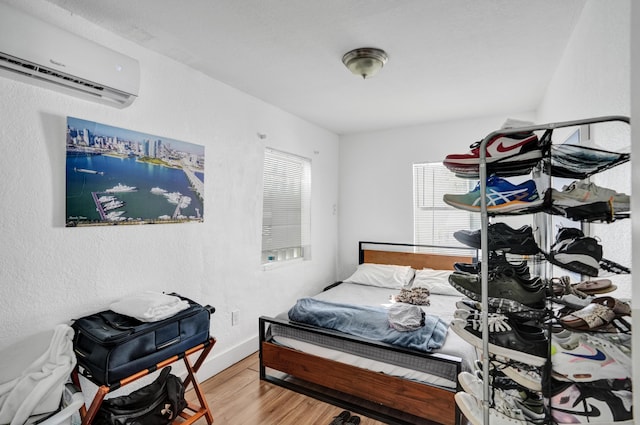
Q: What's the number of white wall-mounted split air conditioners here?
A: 1